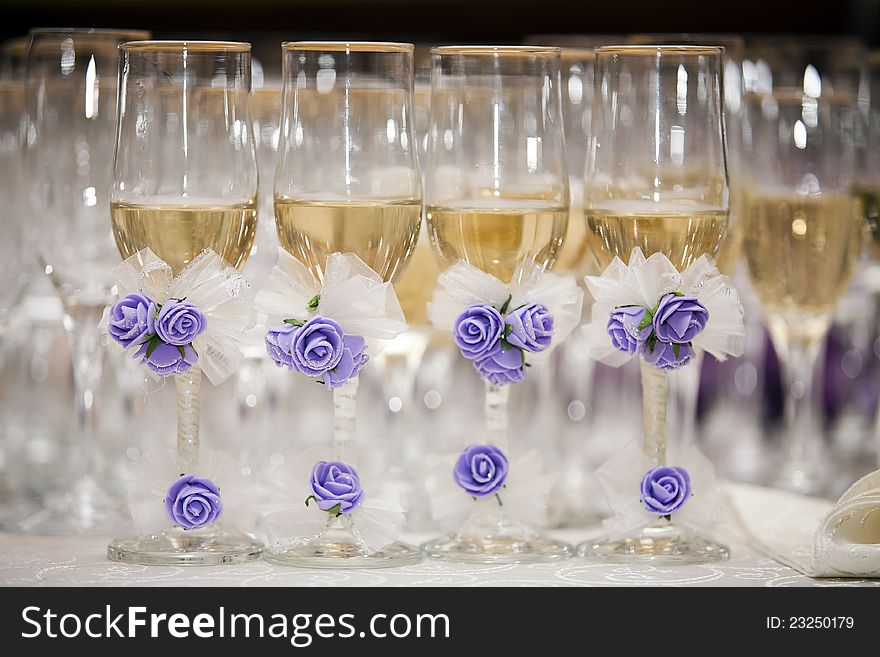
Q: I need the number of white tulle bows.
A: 8